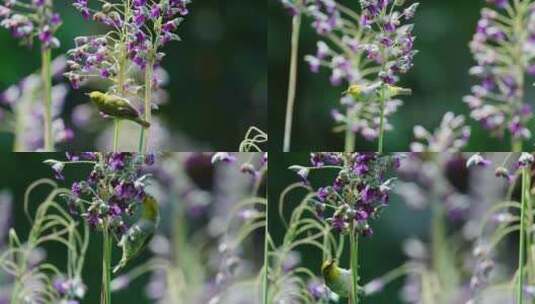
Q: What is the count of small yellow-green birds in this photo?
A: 4